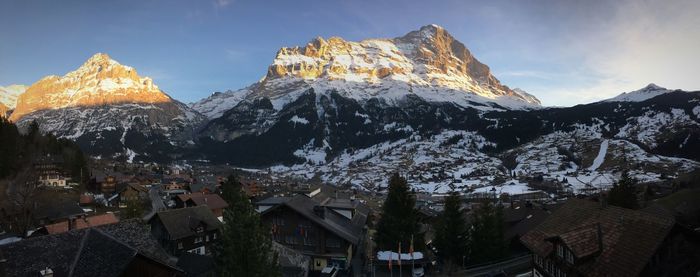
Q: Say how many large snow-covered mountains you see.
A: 2